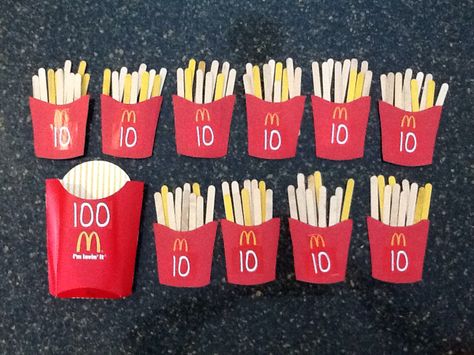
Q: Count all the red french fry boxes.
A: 11